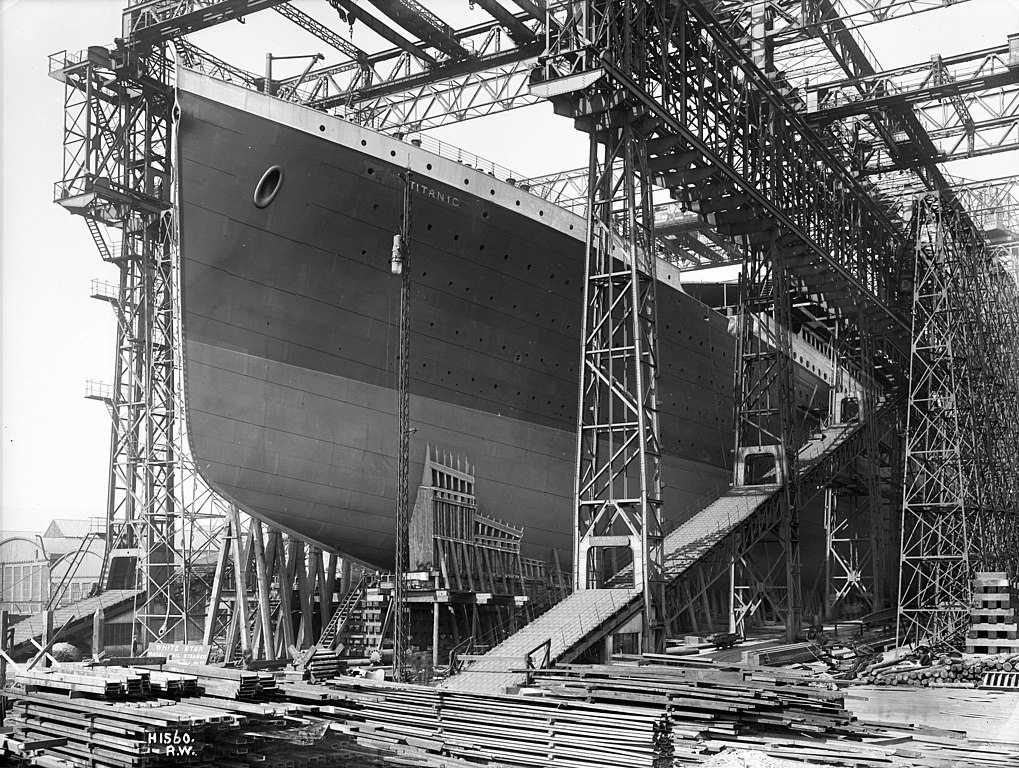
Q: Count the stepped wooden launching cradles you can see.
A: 1